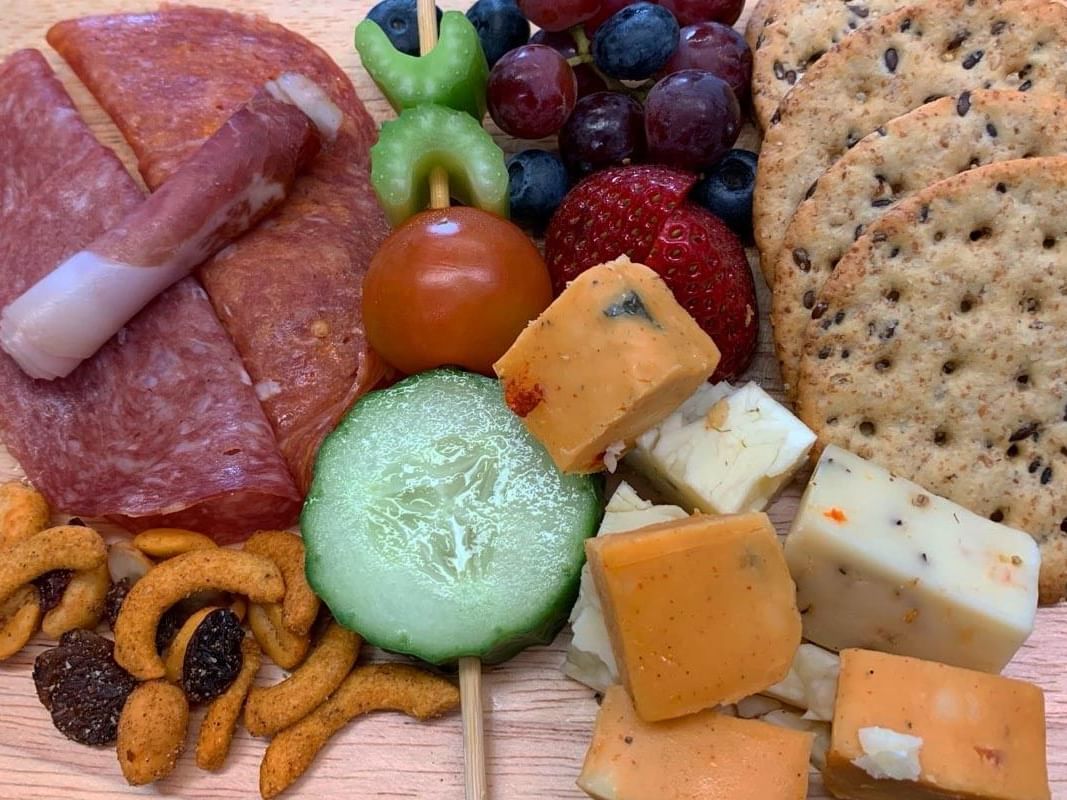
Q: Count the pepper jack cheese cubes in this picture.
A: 1